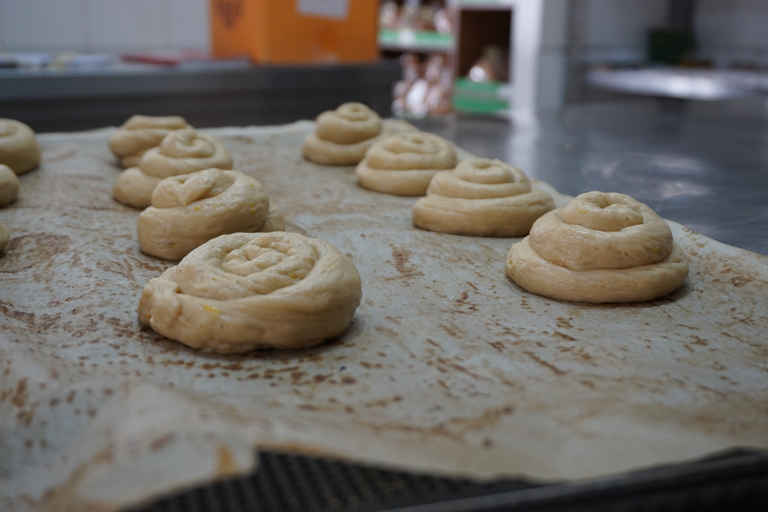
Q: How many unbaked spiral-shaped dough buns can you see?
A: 11